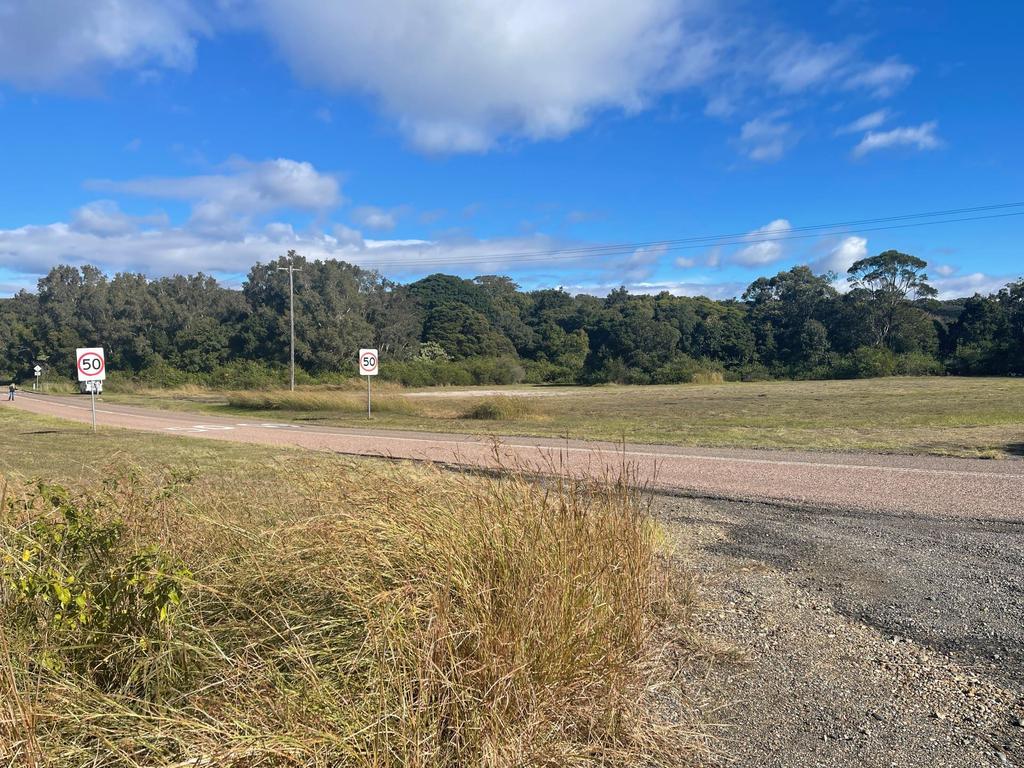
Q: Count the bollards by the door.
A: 0